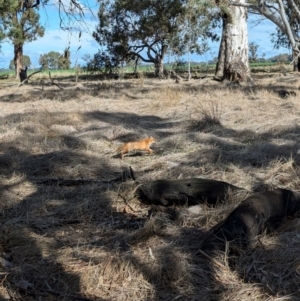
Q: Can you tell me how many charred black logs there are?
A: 2